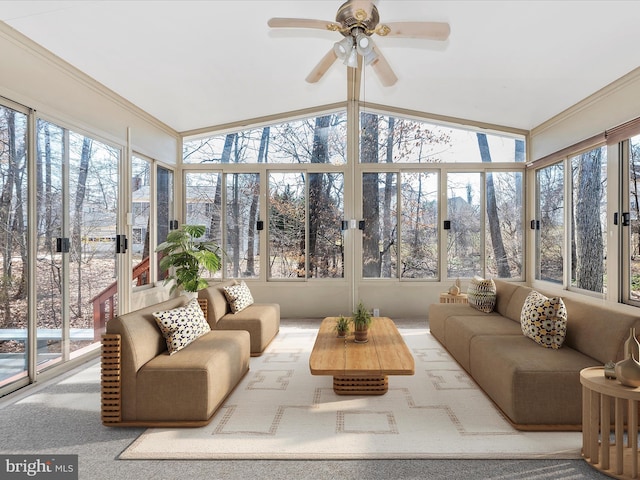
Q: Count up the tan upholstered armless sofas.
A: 3